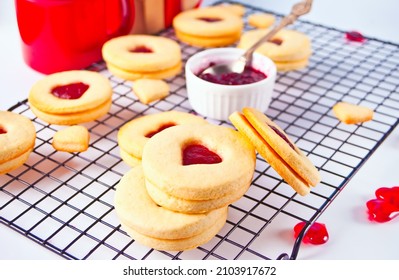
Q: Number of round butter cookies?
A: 9